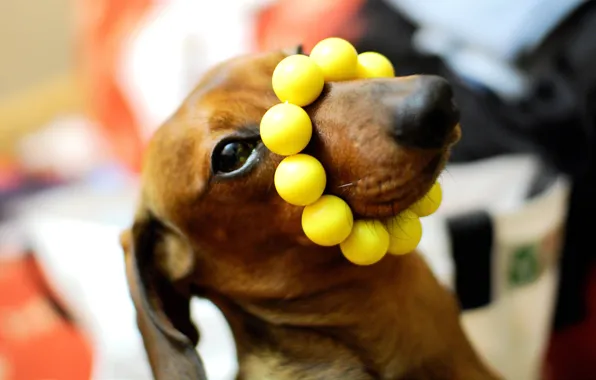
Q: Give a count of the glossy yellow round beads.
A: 9